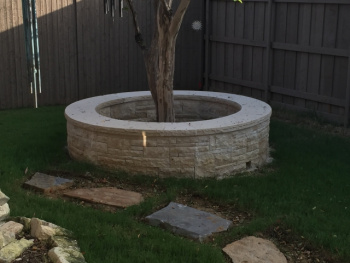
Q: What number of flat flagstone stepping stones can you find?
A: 4